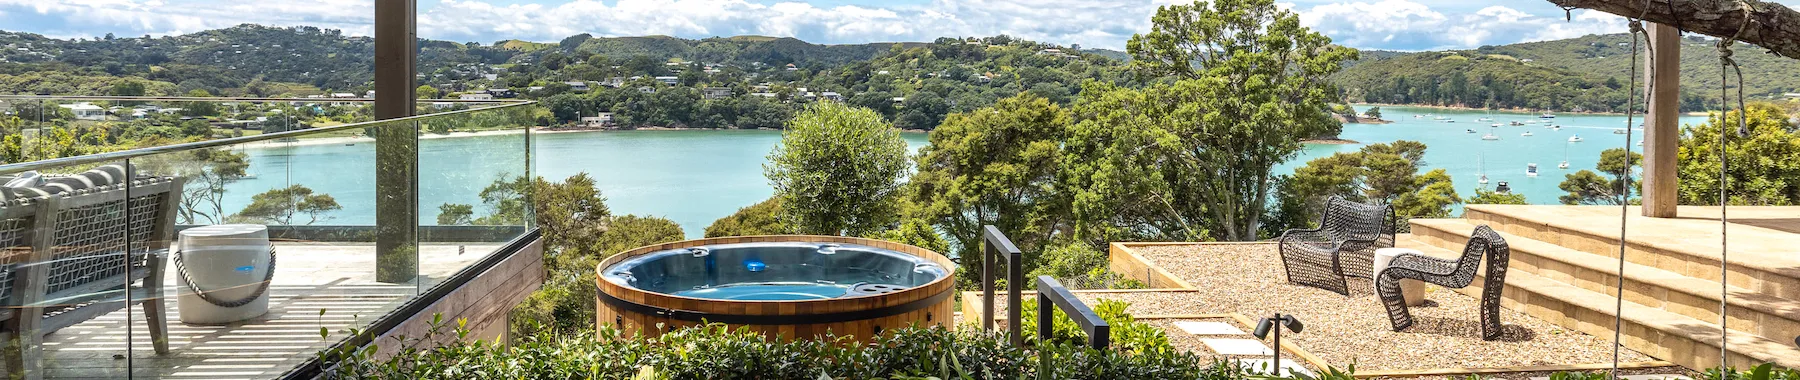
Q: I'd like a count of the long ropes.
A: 2